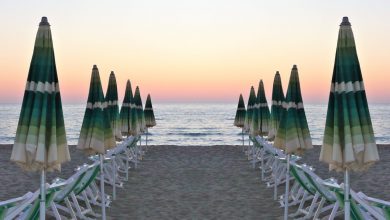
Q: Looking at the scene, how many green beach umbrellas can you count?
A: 12